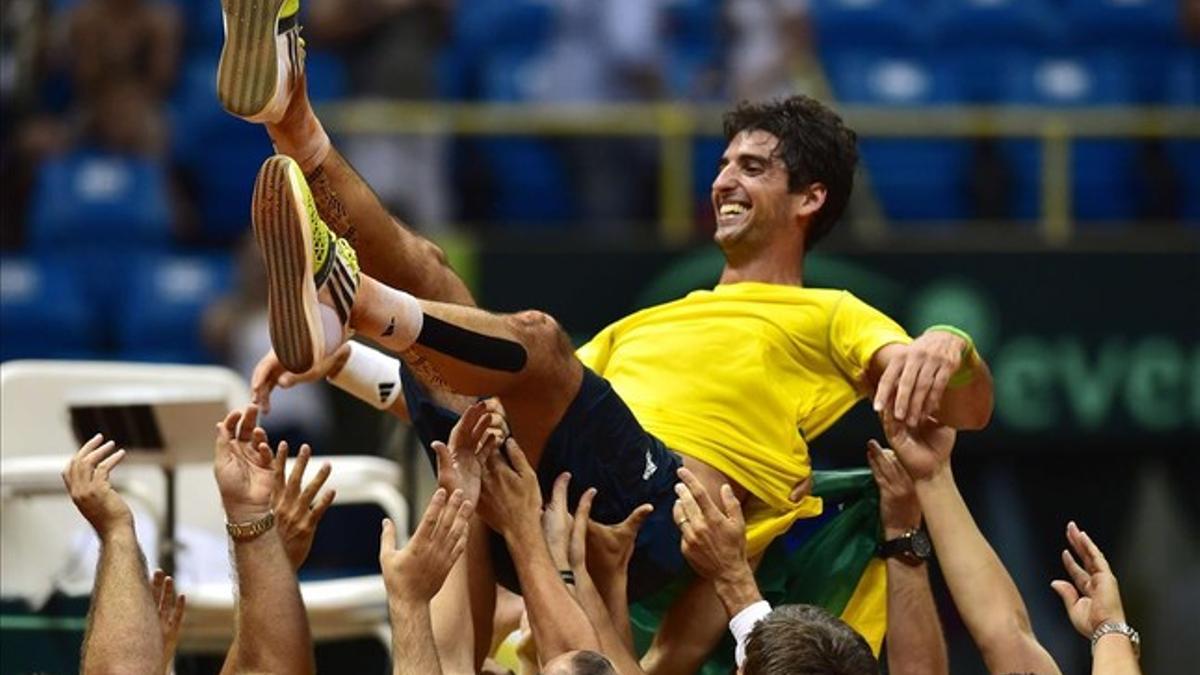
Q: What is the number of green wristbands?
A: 1